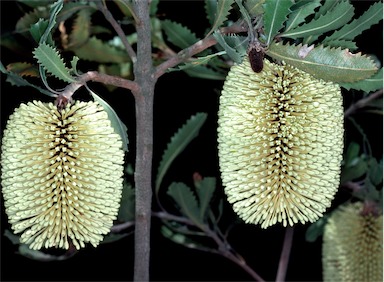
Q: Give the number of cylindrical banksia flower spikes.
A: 3